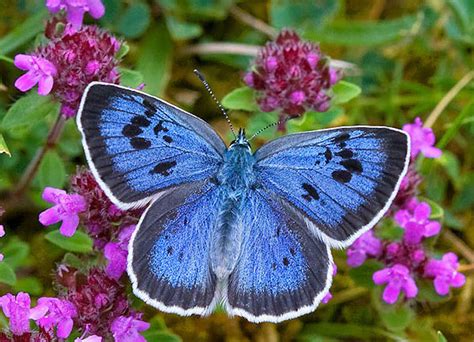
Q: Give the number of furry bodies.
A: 1